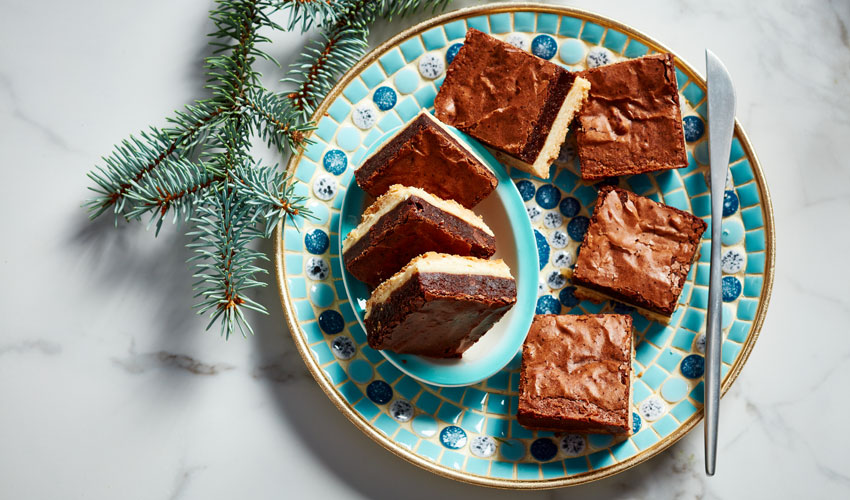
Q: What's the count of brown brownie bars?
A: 7